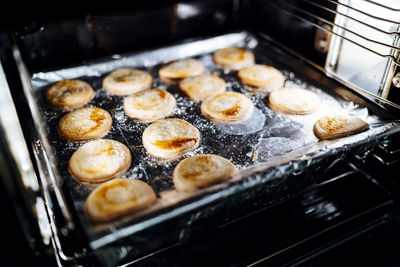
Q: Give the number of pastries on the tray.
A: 15